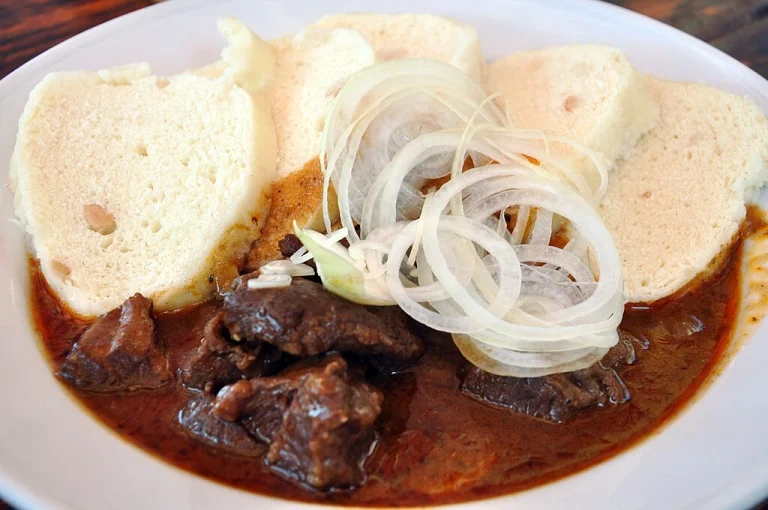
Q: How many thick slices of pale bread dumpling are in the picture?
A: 5